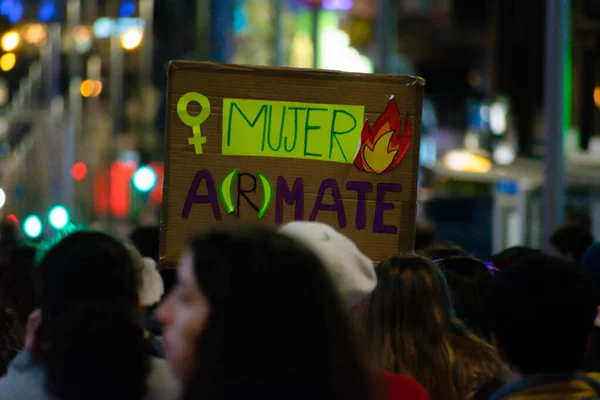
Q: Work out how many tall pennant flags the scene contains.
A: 0